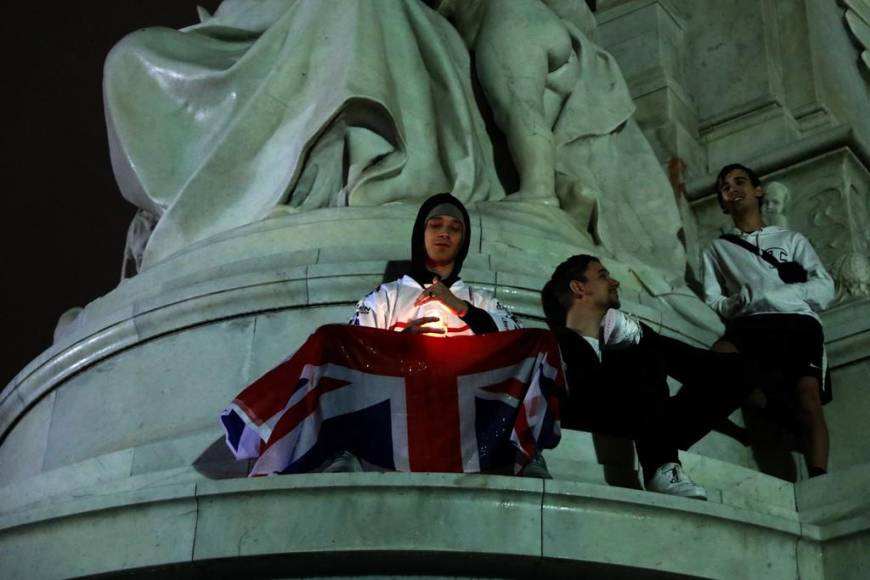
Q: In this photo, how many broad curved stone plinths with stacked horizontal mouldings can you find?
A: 1